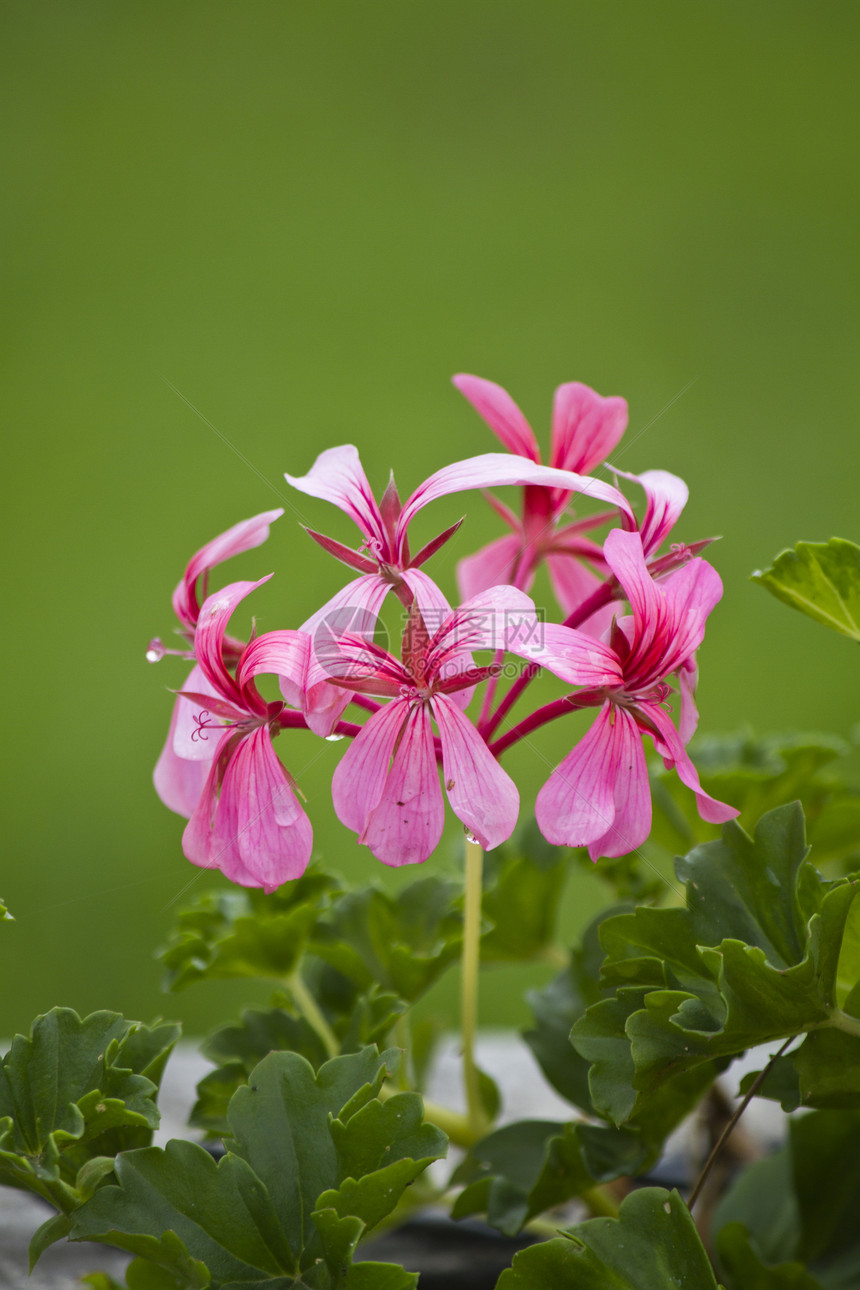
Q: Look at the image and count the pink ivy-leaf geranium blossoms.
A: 7